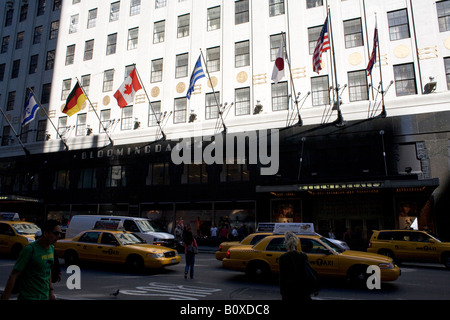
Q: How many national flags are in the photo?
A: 7